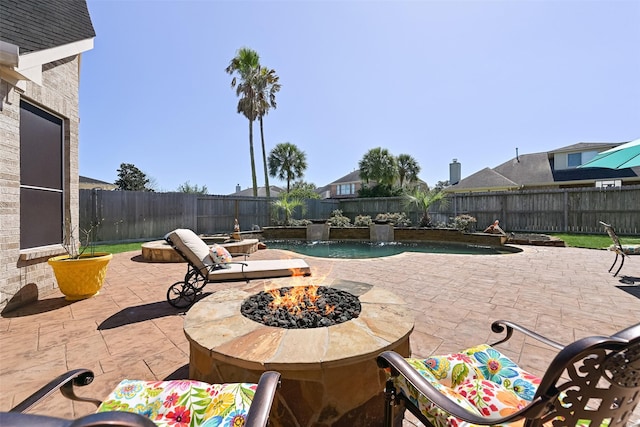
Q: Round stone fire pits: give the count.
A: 1